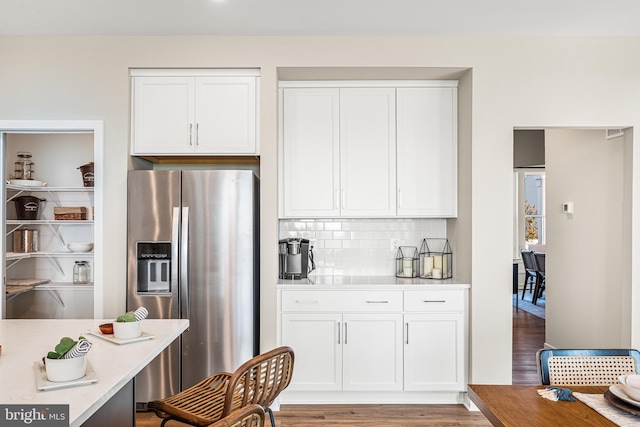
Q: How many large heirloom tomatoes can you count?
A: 0